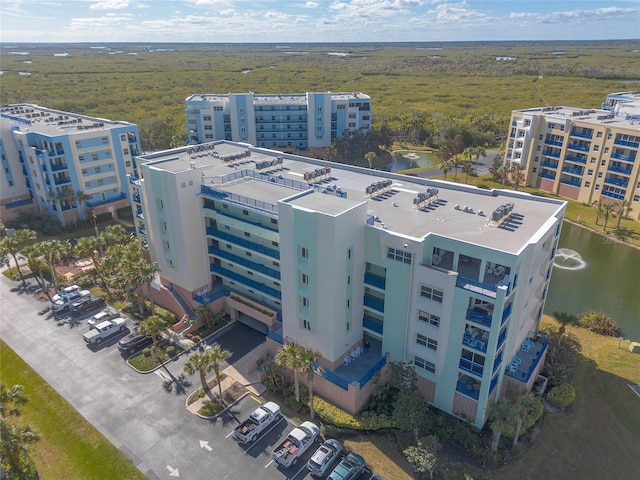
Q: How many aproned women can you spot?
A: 0